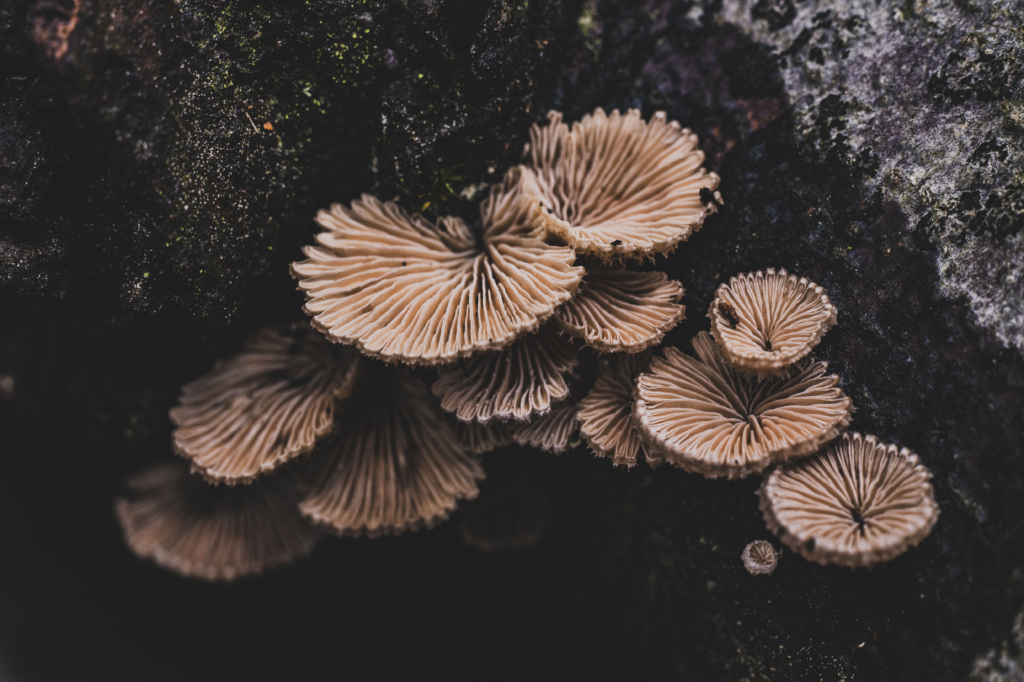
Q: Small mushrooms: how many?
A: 1